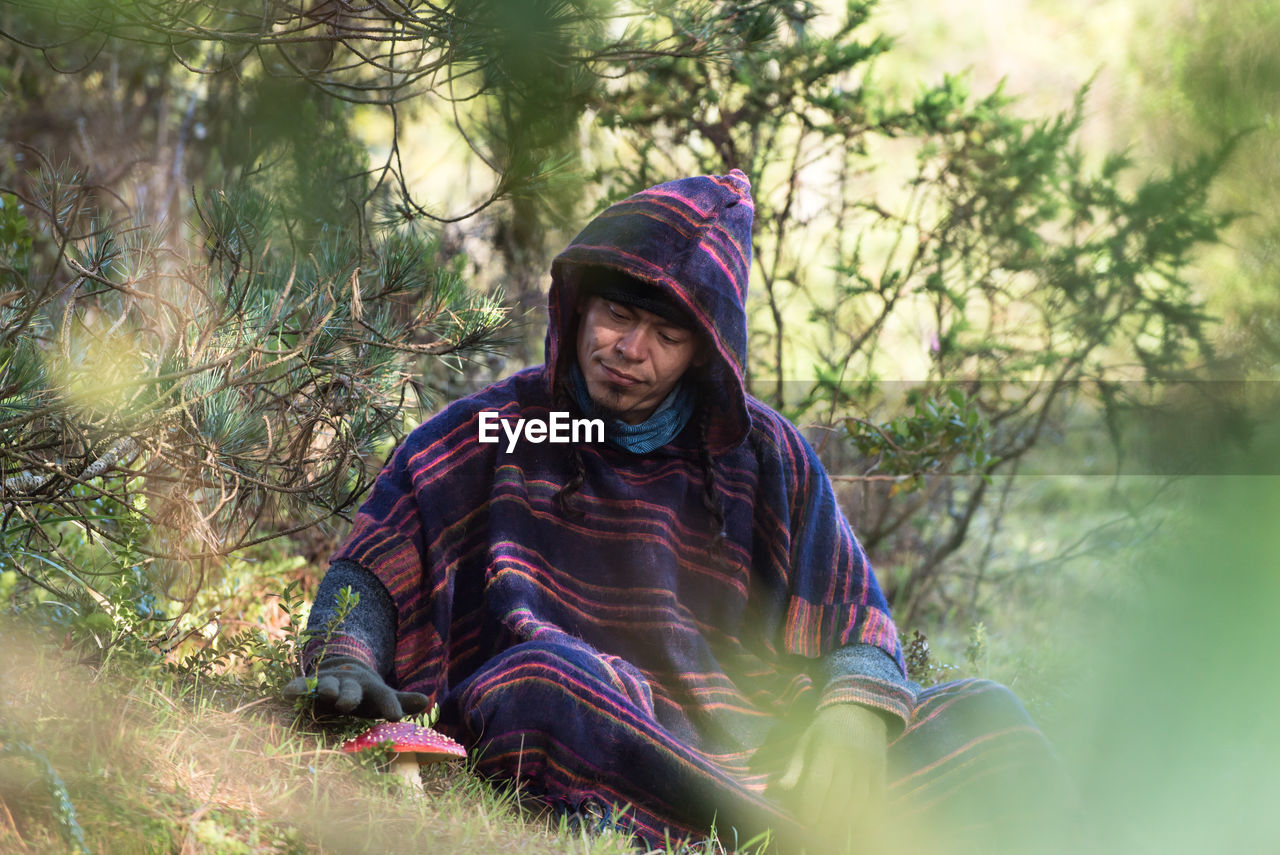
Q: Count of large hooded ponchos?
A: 1